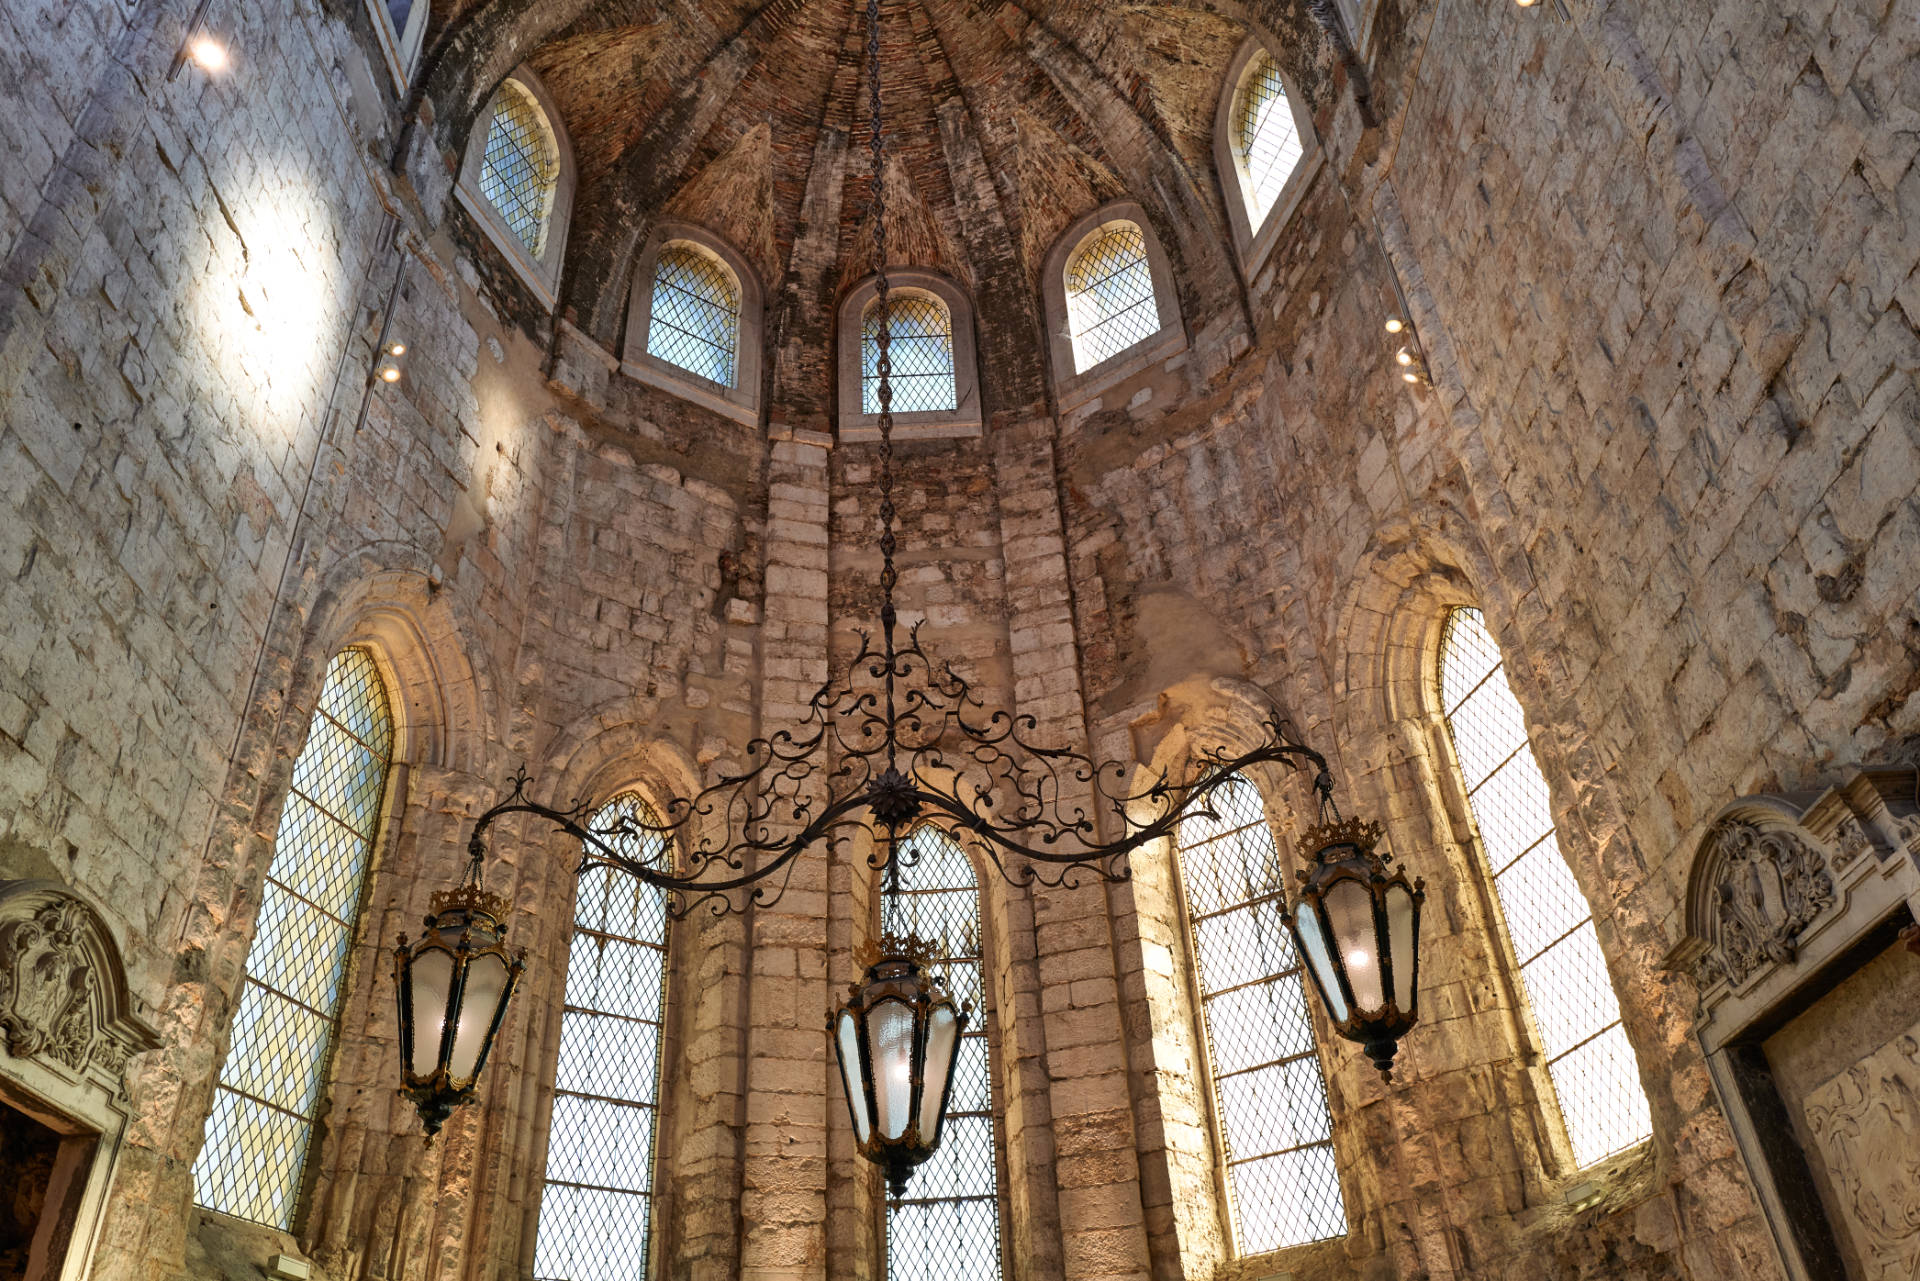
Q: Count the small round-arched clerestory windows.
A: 5